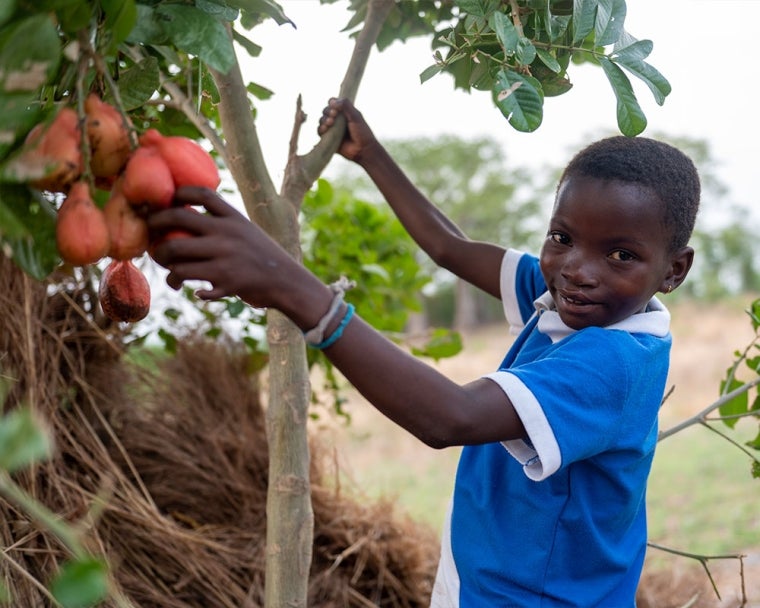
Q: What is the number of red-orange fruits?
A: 8